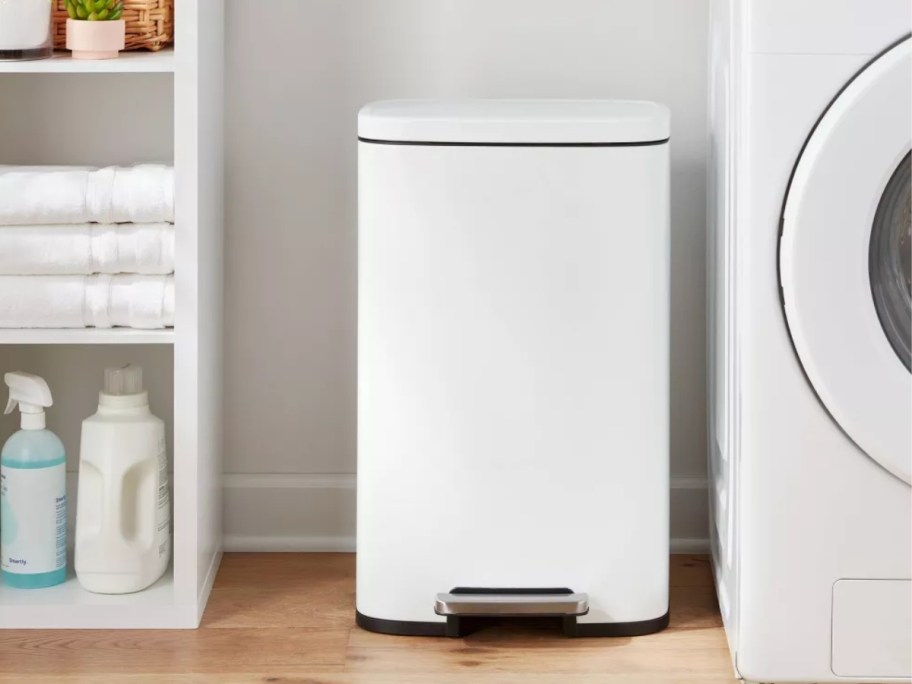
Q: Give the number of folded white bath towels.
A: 3